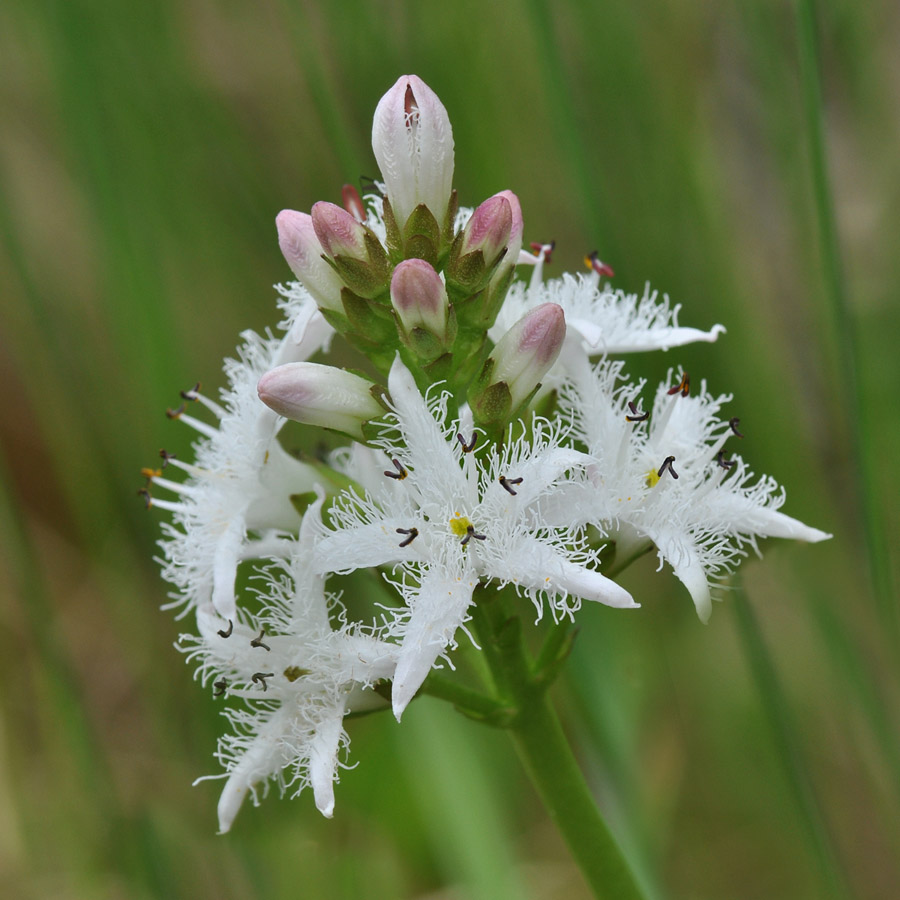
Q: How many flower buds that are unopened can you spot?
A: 8